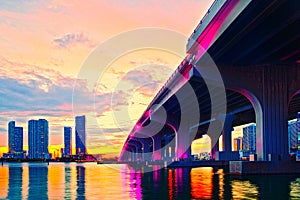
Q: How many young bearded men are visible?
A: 0